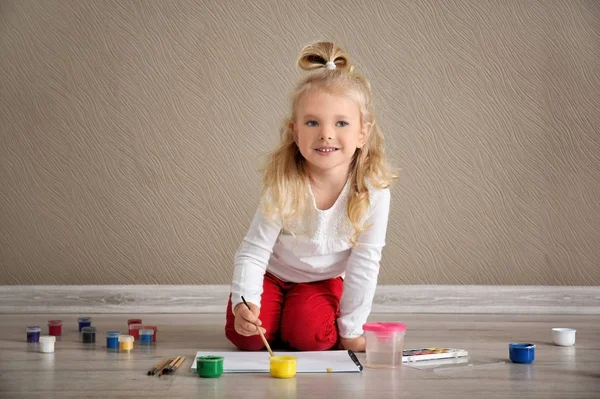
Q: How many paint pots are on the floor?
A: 15